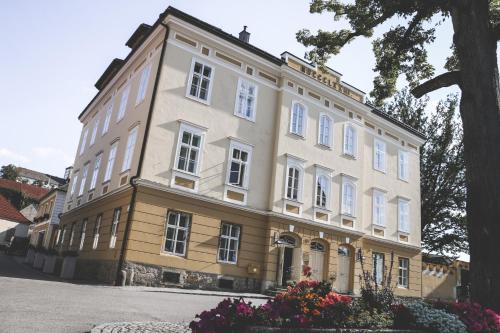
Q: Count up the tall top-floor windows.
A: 12